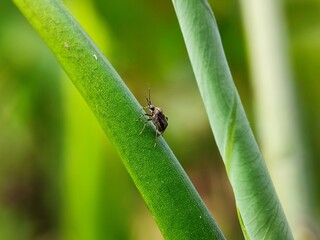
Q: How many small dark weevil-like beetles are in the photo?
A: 1